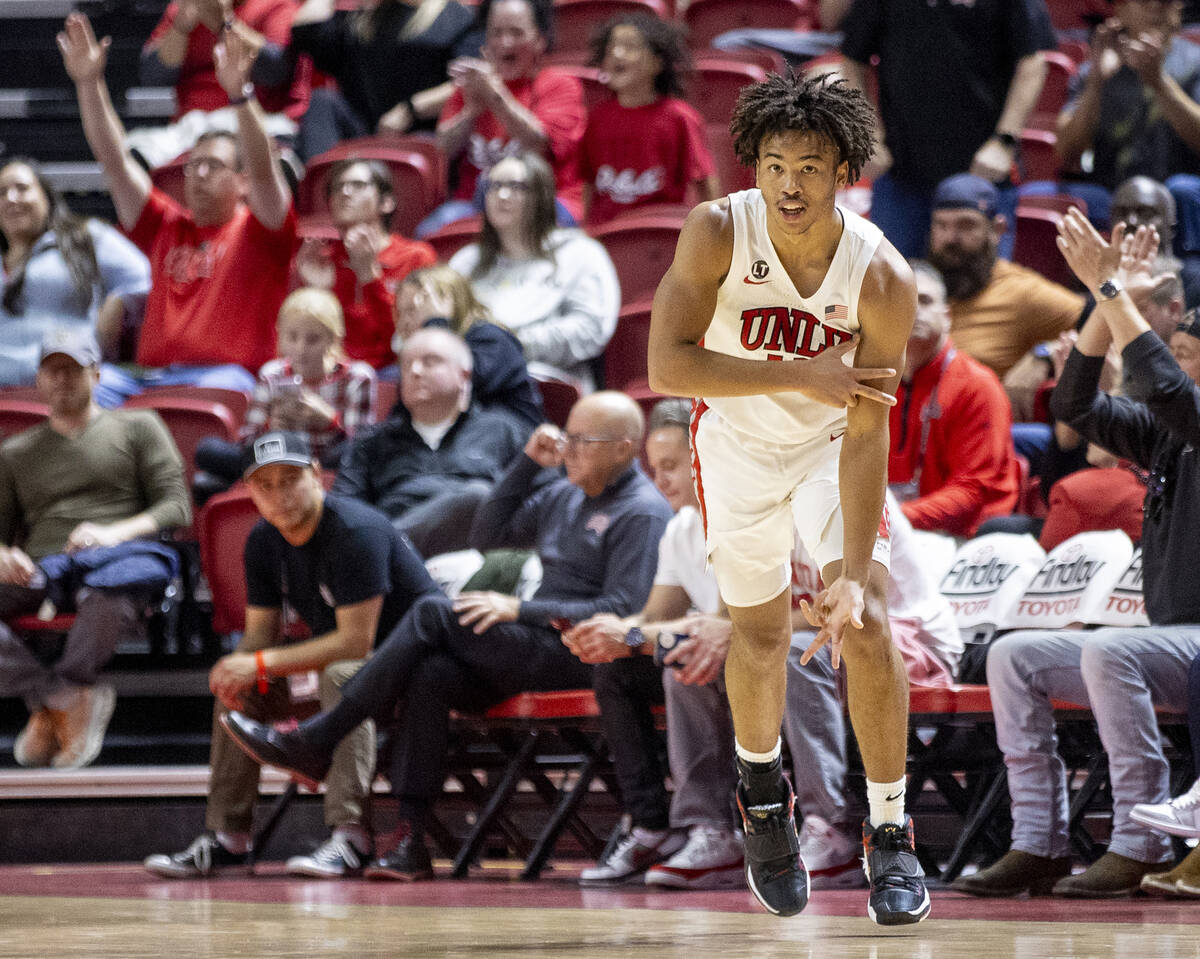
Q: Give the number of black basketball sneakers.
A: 2